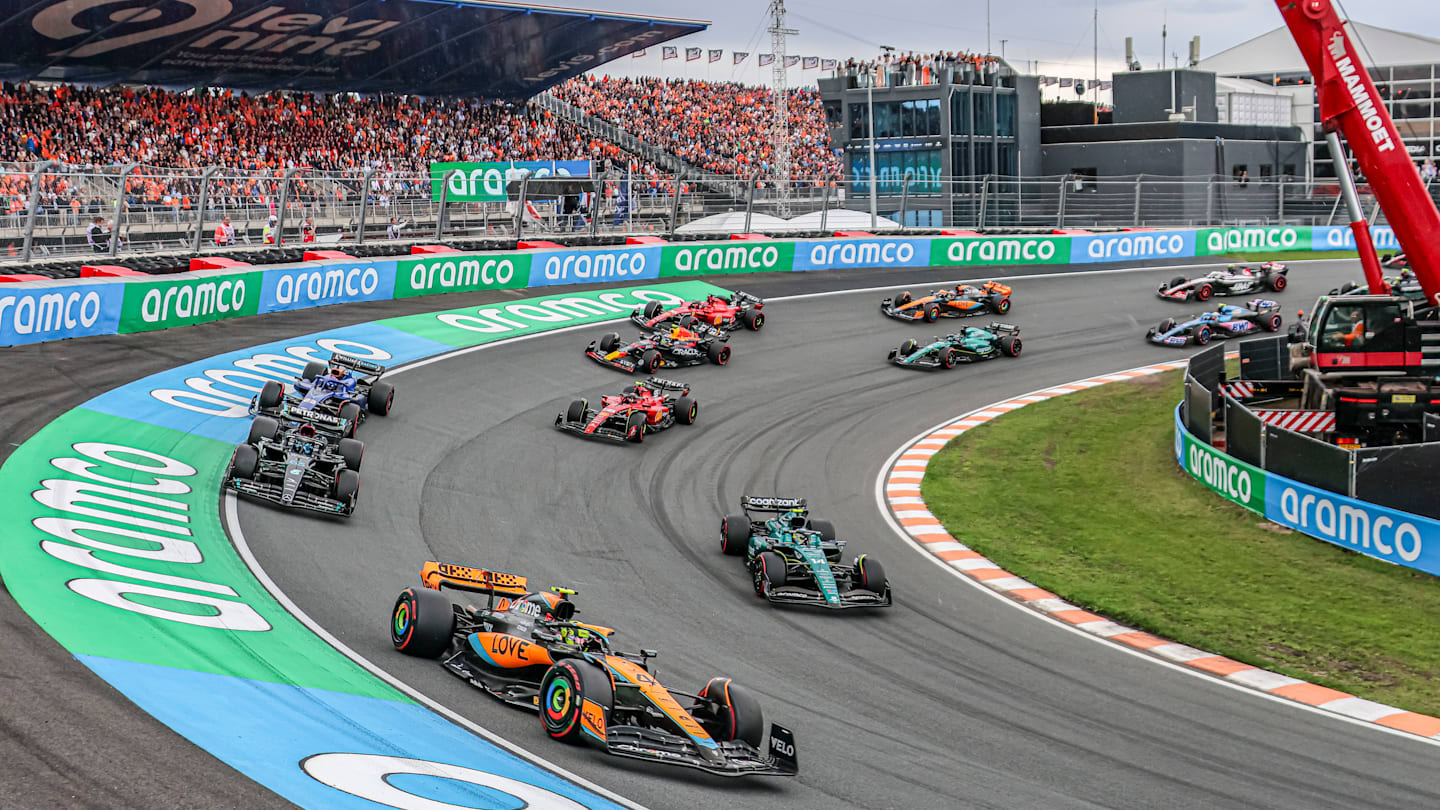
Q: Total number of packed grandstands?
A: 2